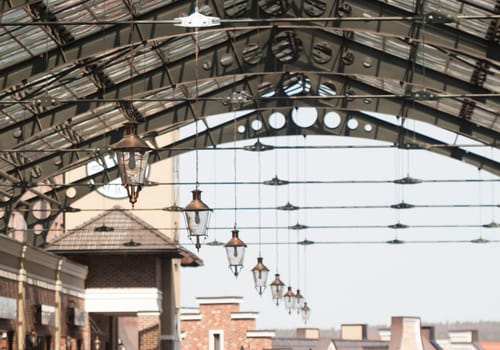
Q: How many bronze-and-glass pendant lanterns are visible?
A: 8